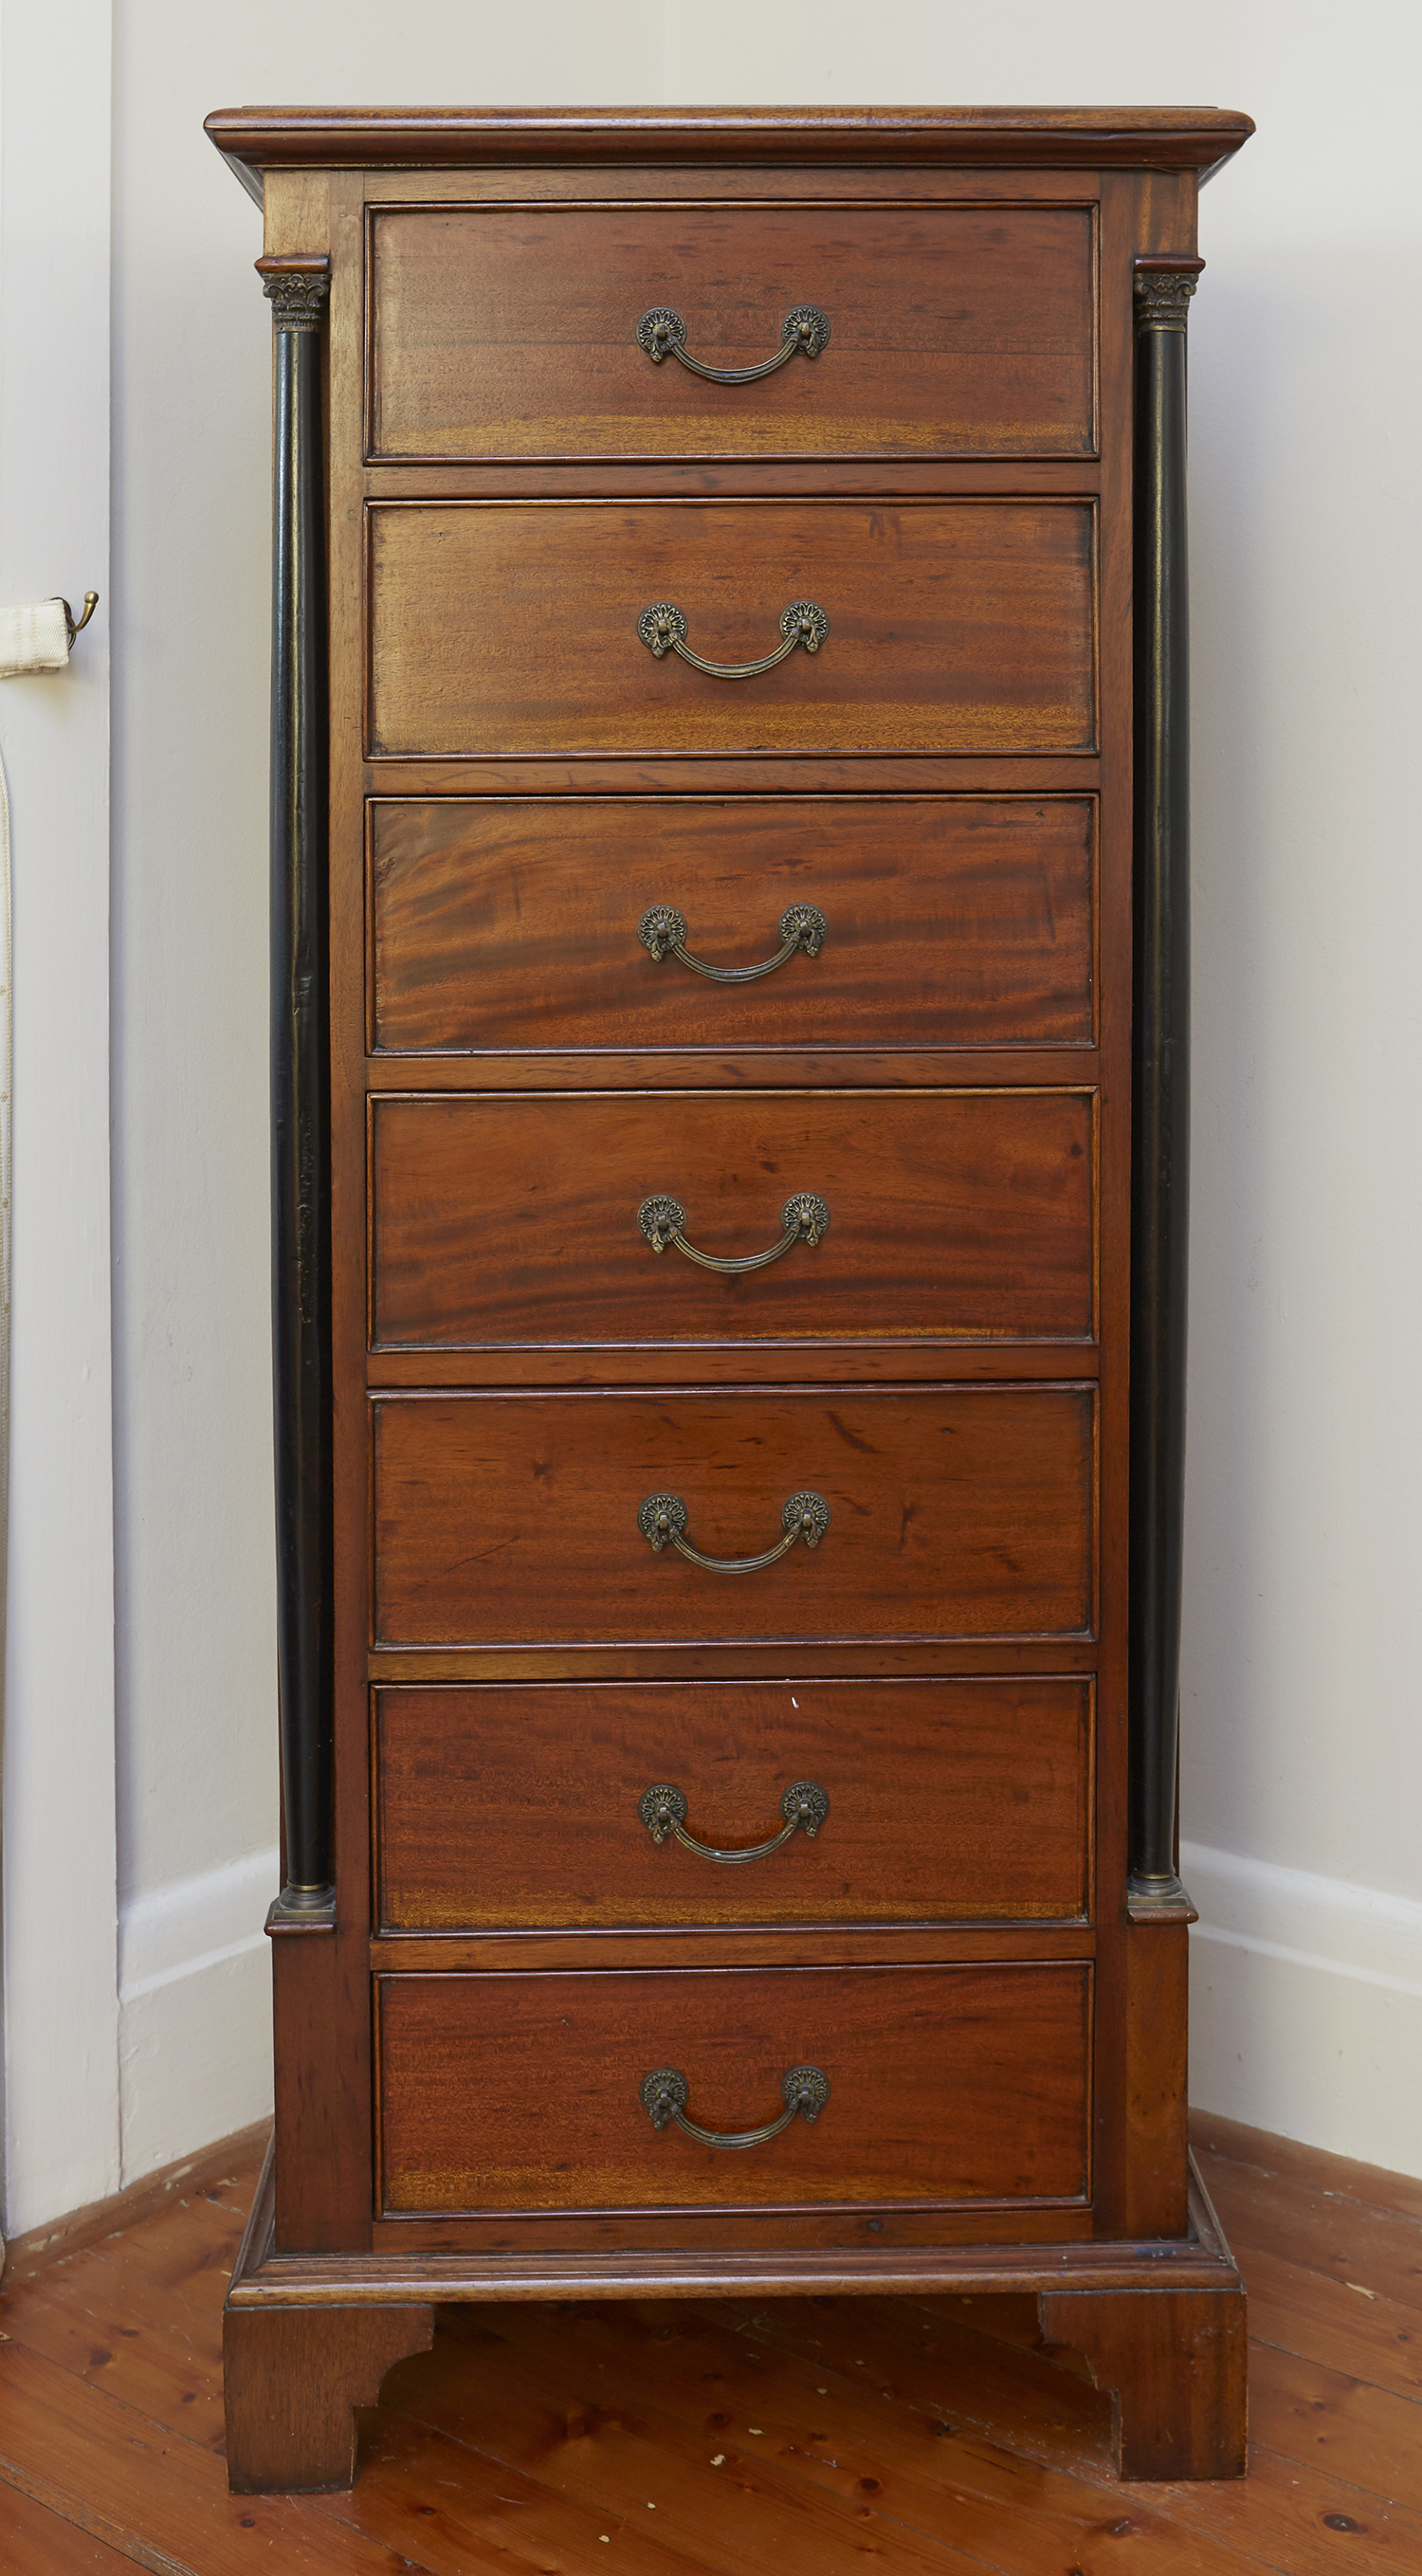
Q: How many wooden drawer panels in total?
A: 7